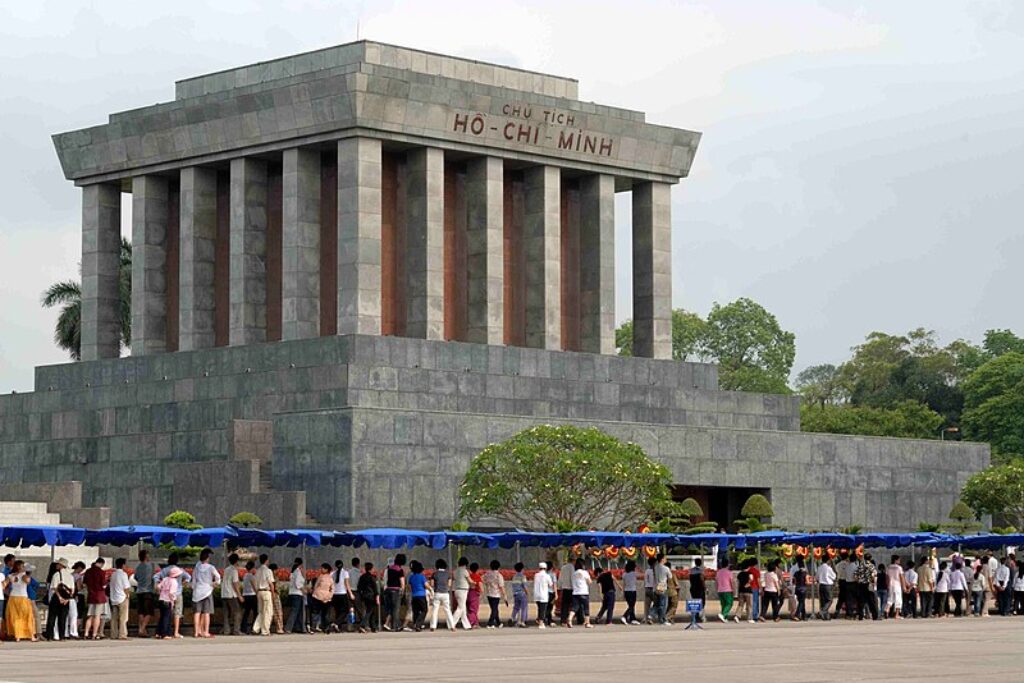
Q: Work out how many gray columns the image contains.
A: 11